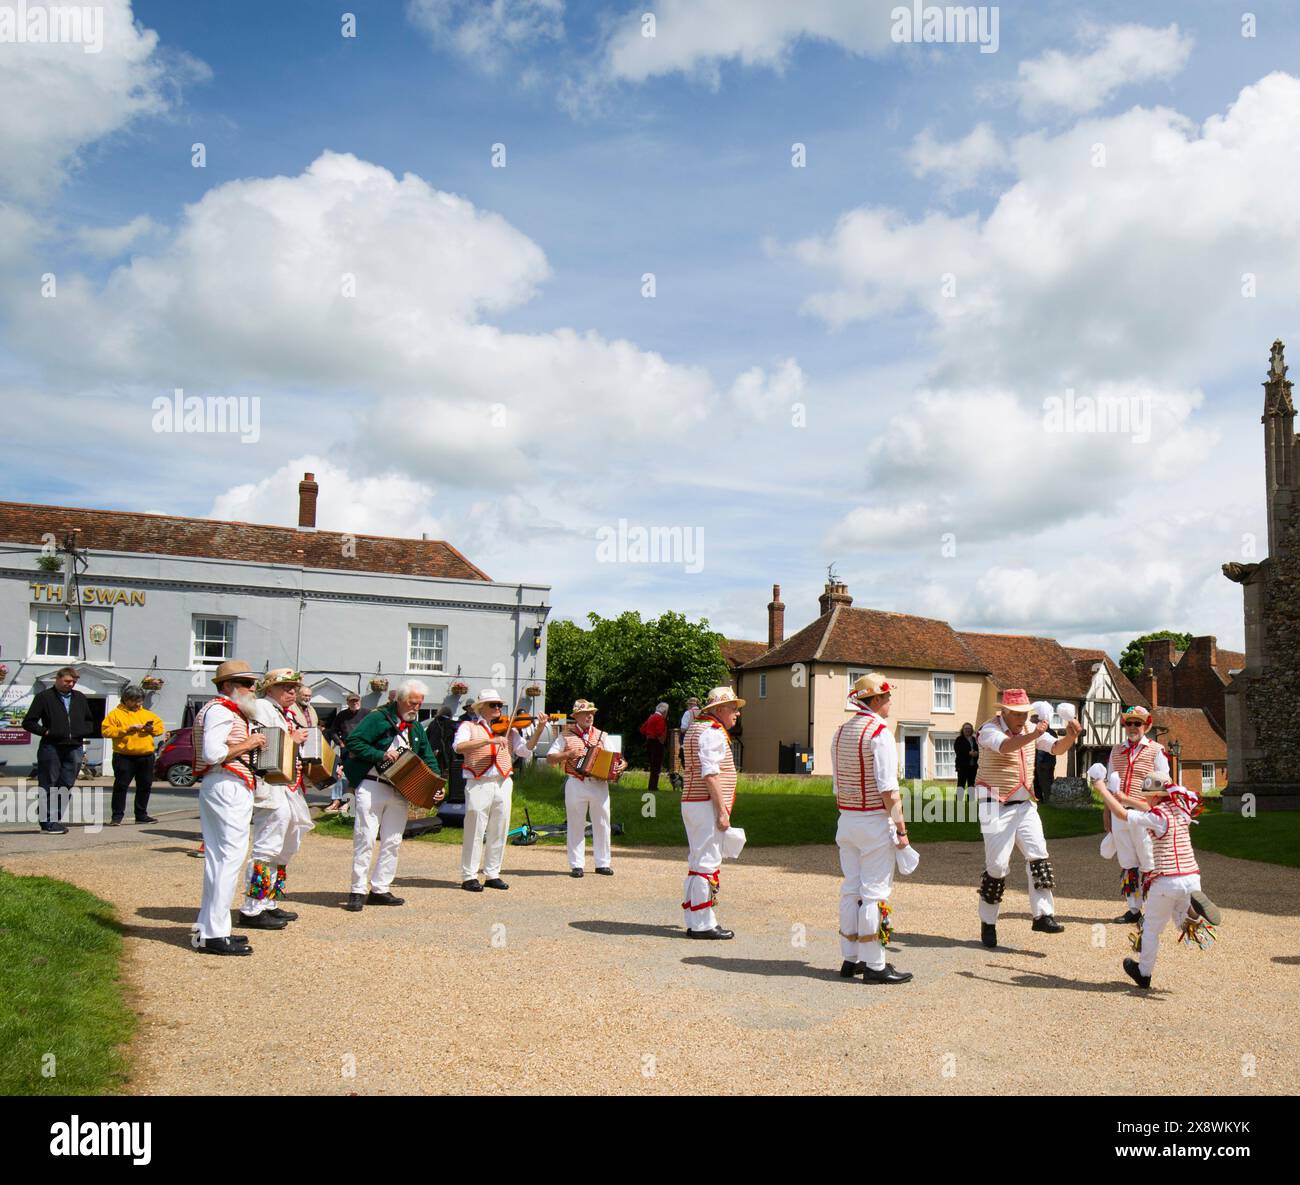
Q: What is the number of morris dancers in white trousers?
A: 10